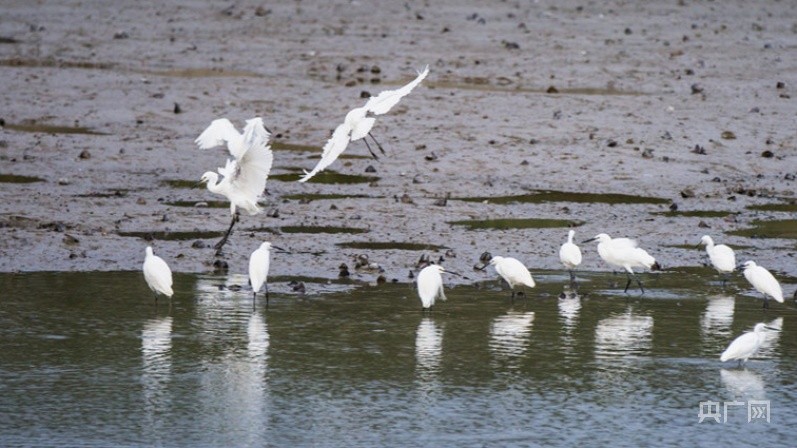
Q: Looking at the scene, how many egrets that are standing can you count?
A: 9